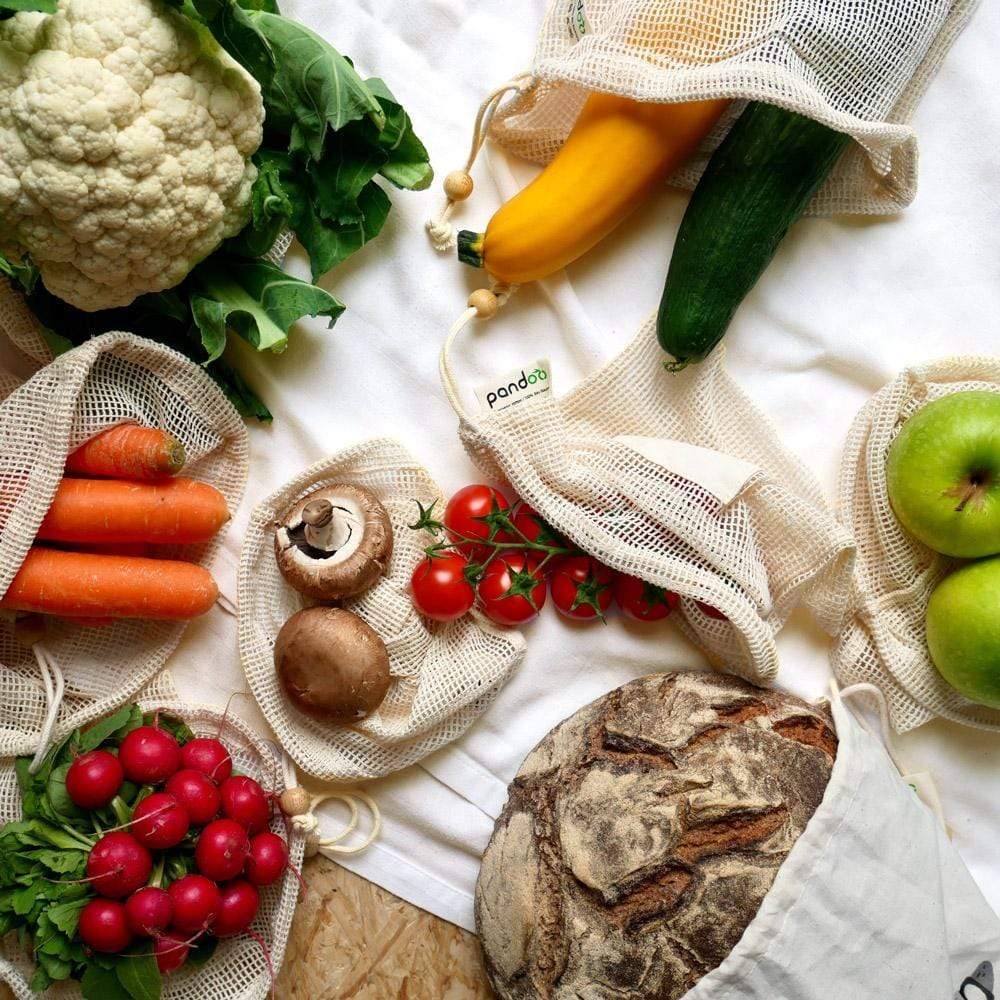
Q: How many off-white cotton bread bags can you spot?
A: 1